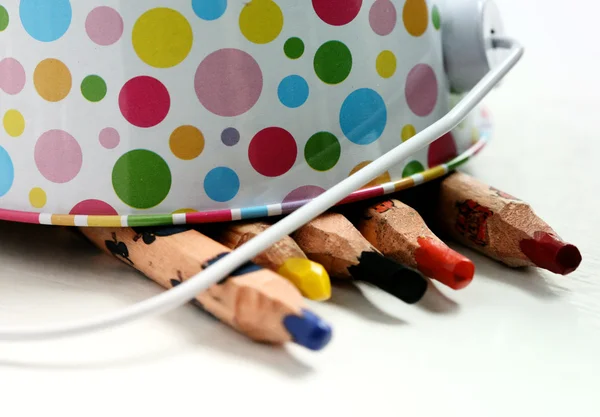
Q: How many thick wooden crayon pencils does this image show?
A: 5